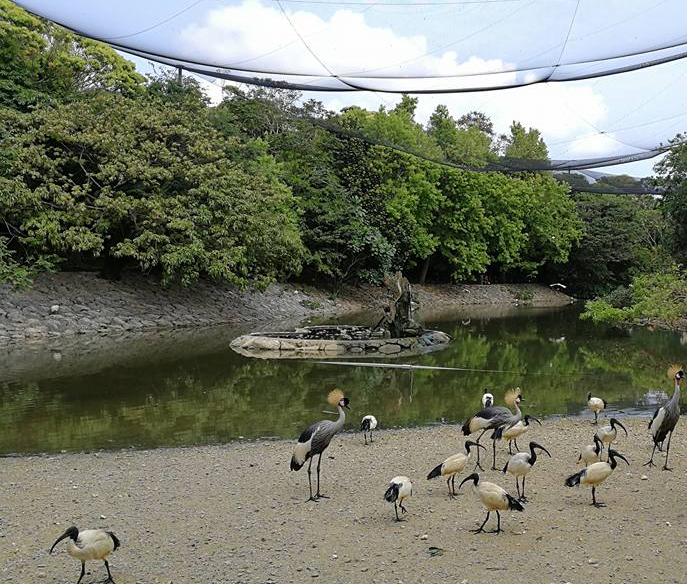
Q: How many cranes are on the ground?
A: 3